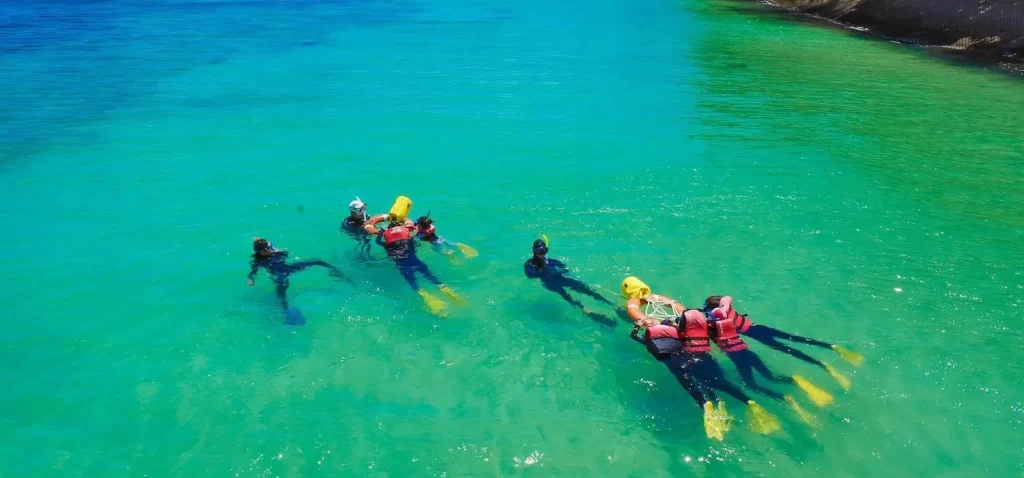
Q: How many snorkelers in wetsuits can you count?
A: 9